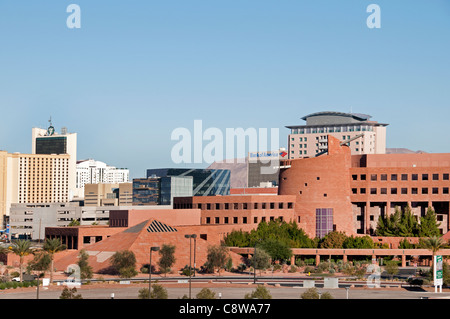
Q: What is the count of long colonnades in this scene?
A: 1